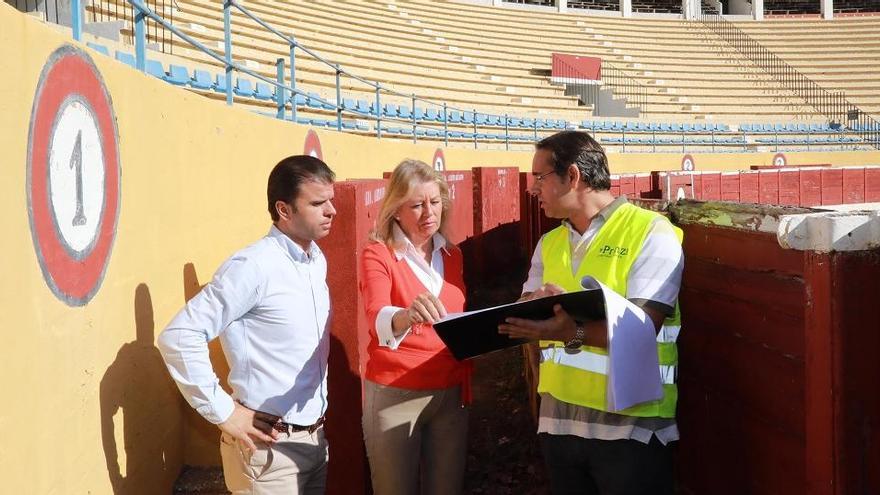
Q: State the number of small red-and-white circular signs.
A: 4